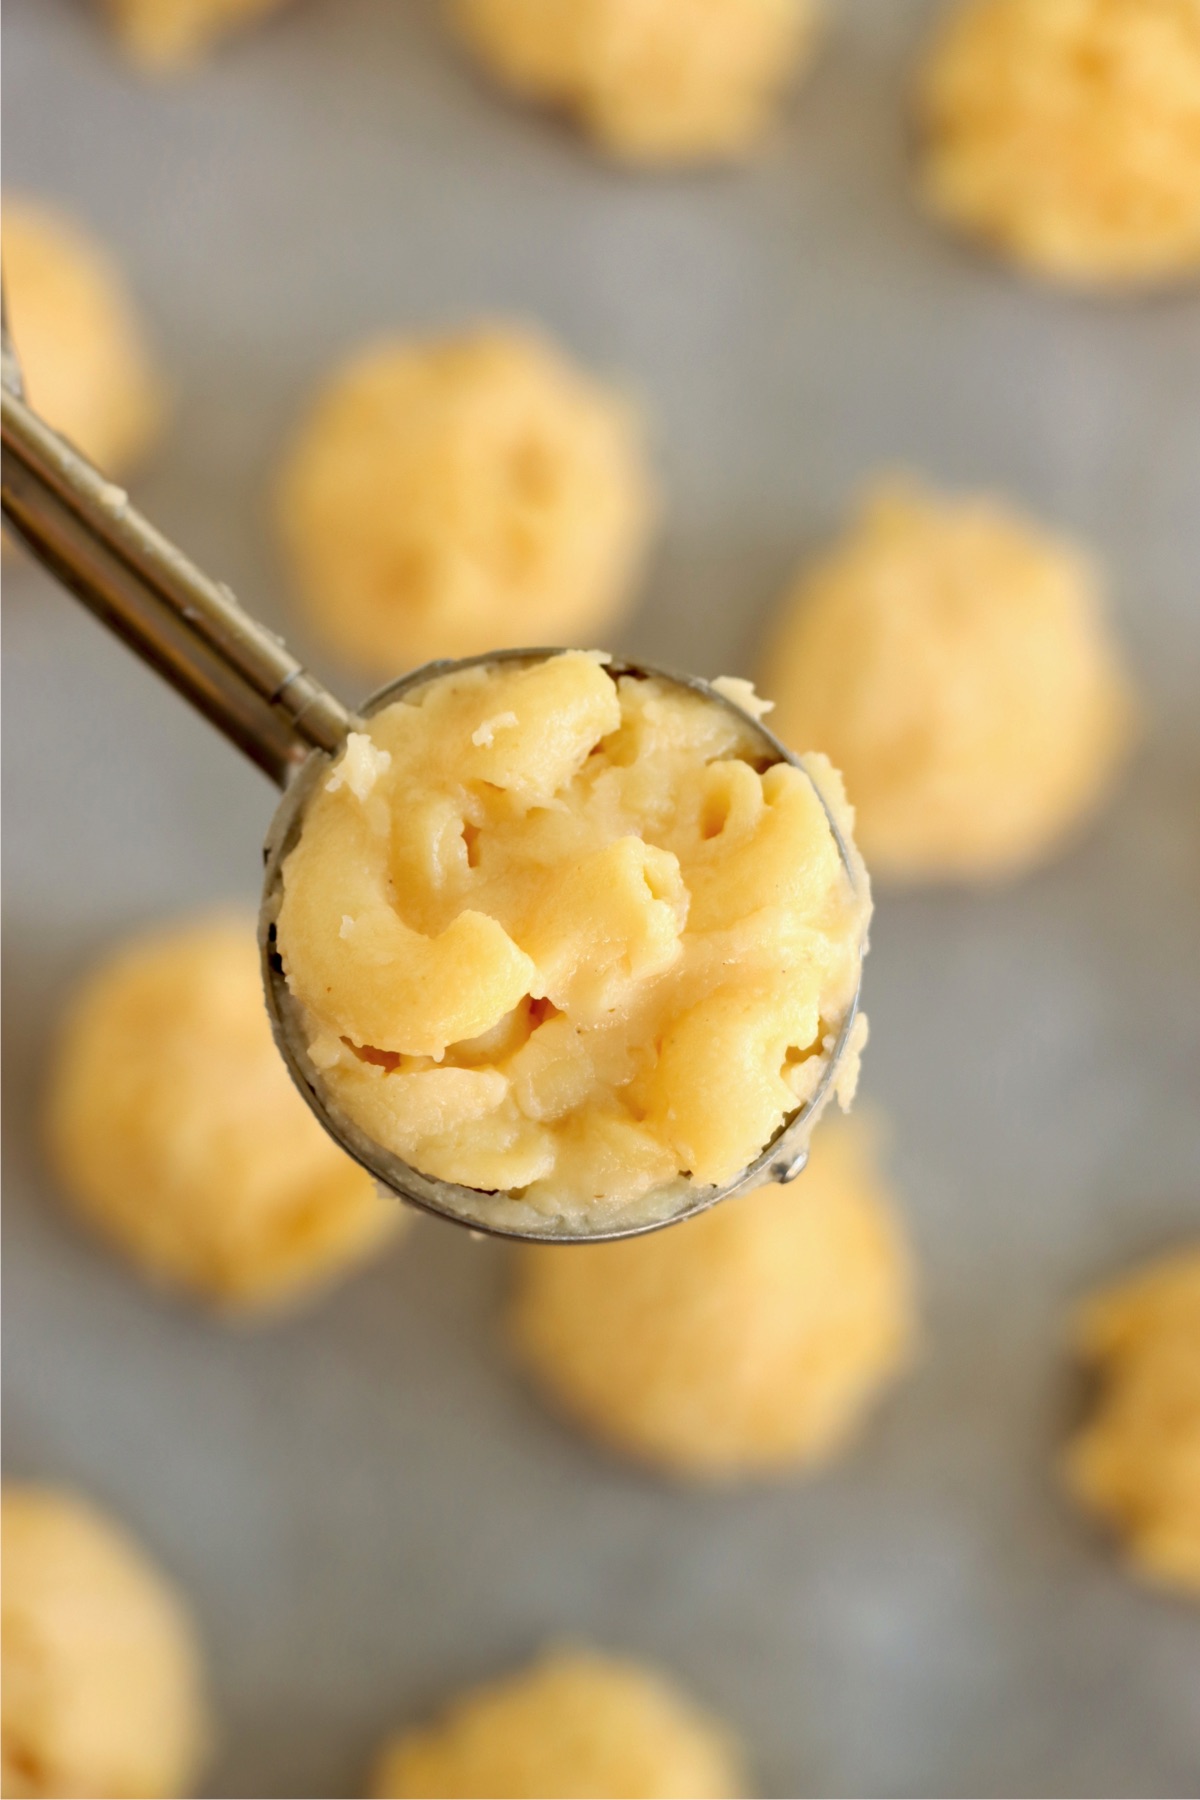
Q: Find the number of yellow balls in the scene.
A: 11